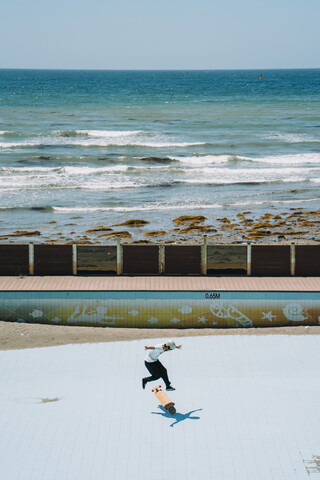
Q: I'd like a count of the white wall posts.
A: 7